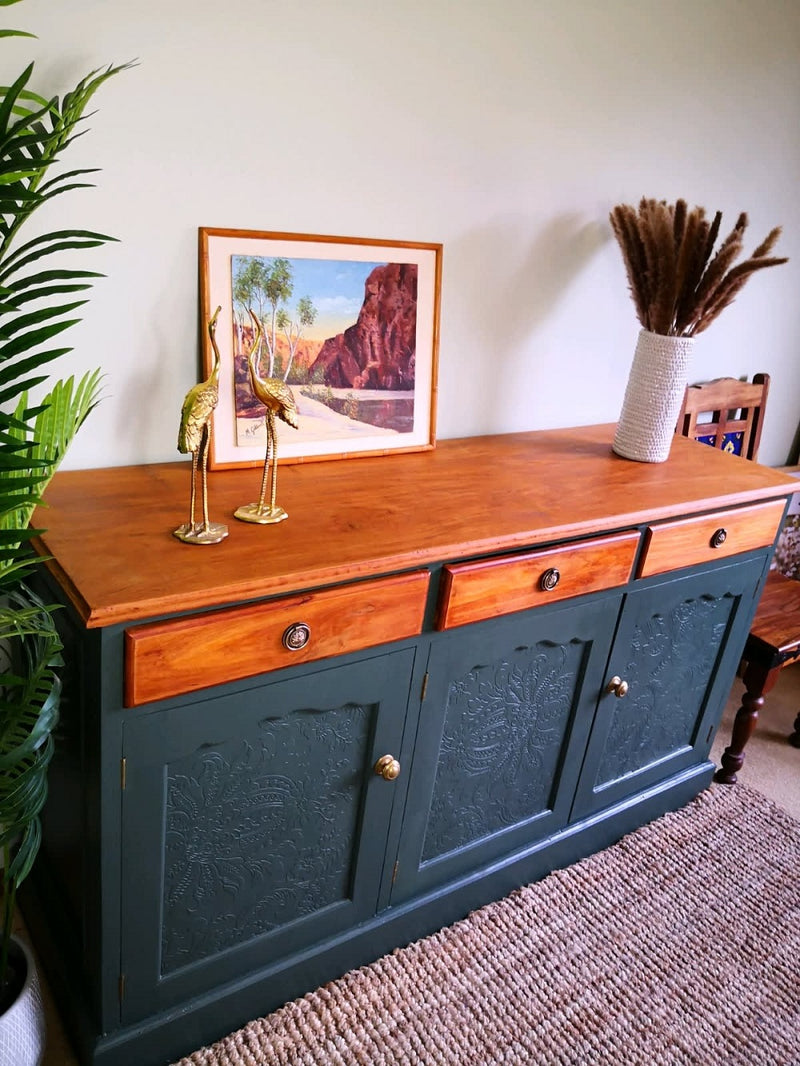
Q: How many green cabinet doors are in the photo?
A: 3